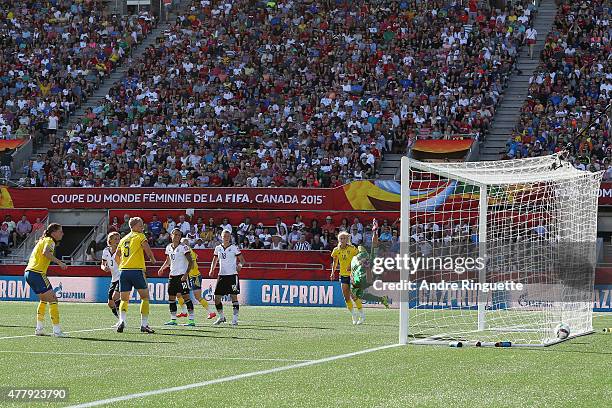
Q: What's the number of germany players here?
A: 3